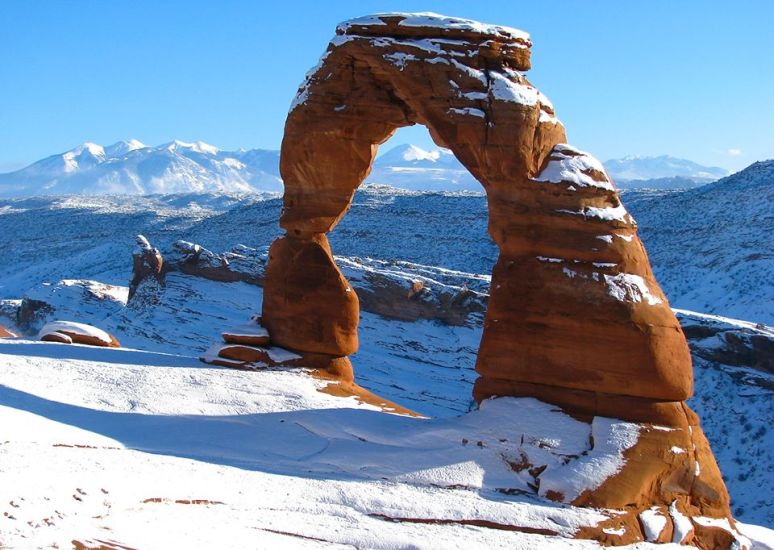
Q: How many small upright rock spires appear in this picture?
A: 1